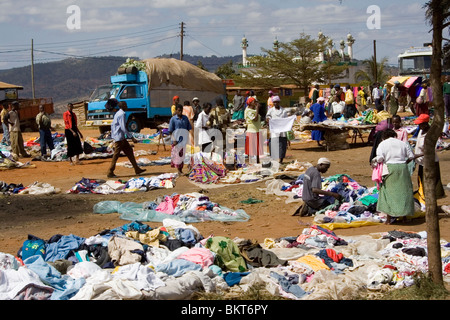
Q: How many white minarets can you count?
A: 6